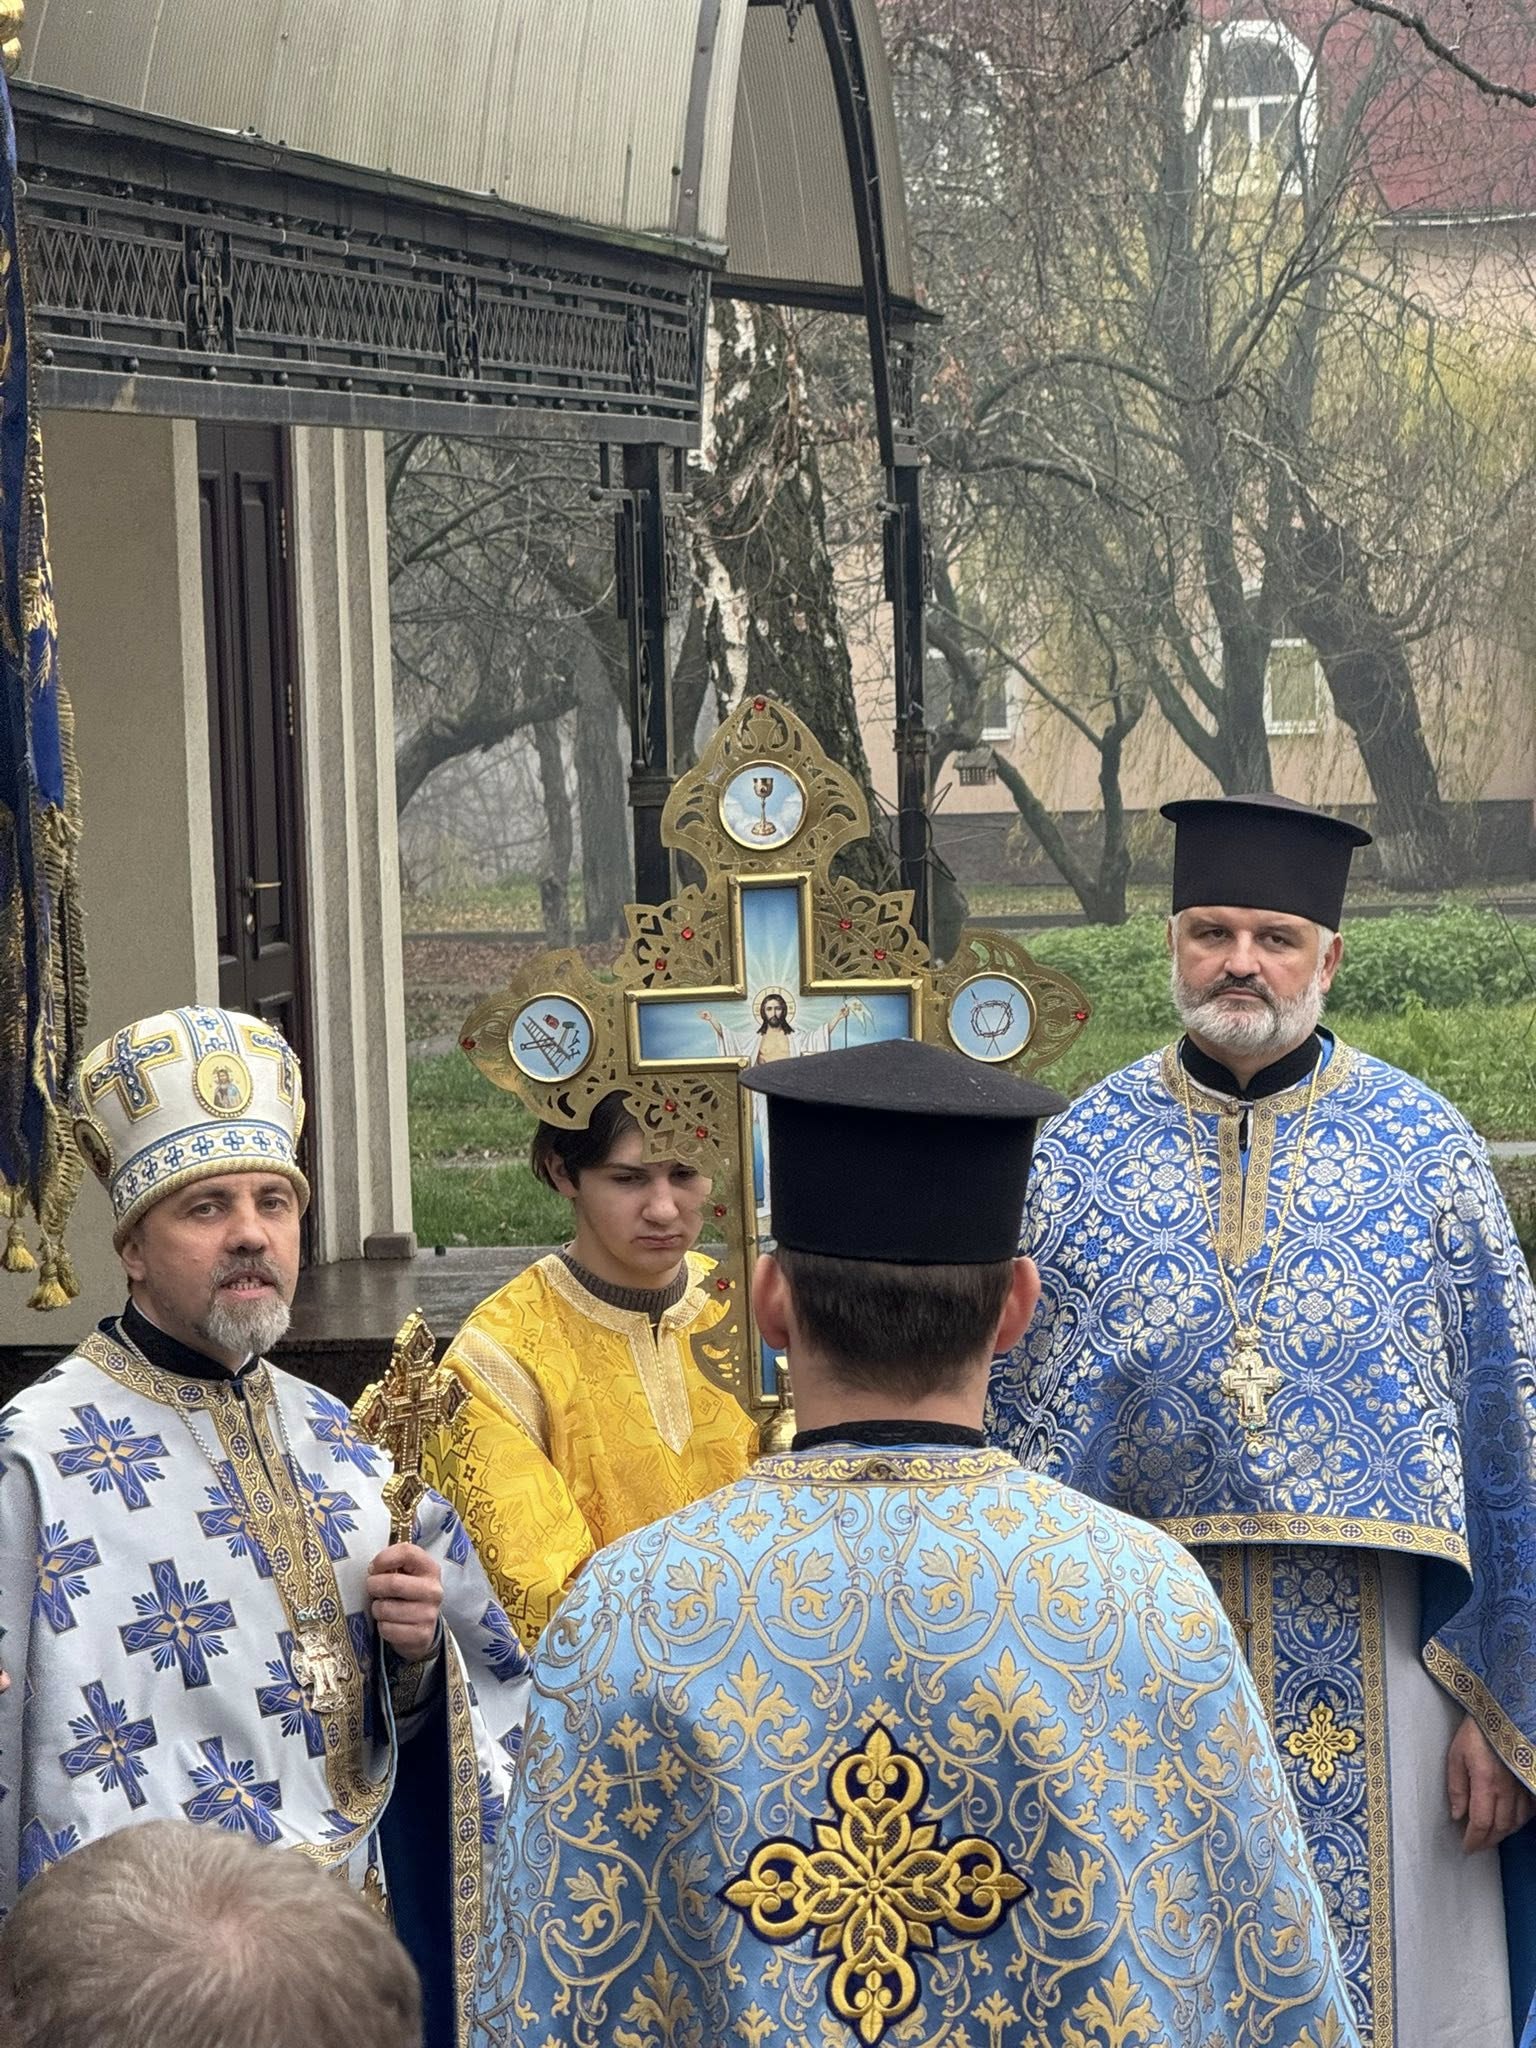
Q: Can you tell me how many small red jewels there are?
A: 11